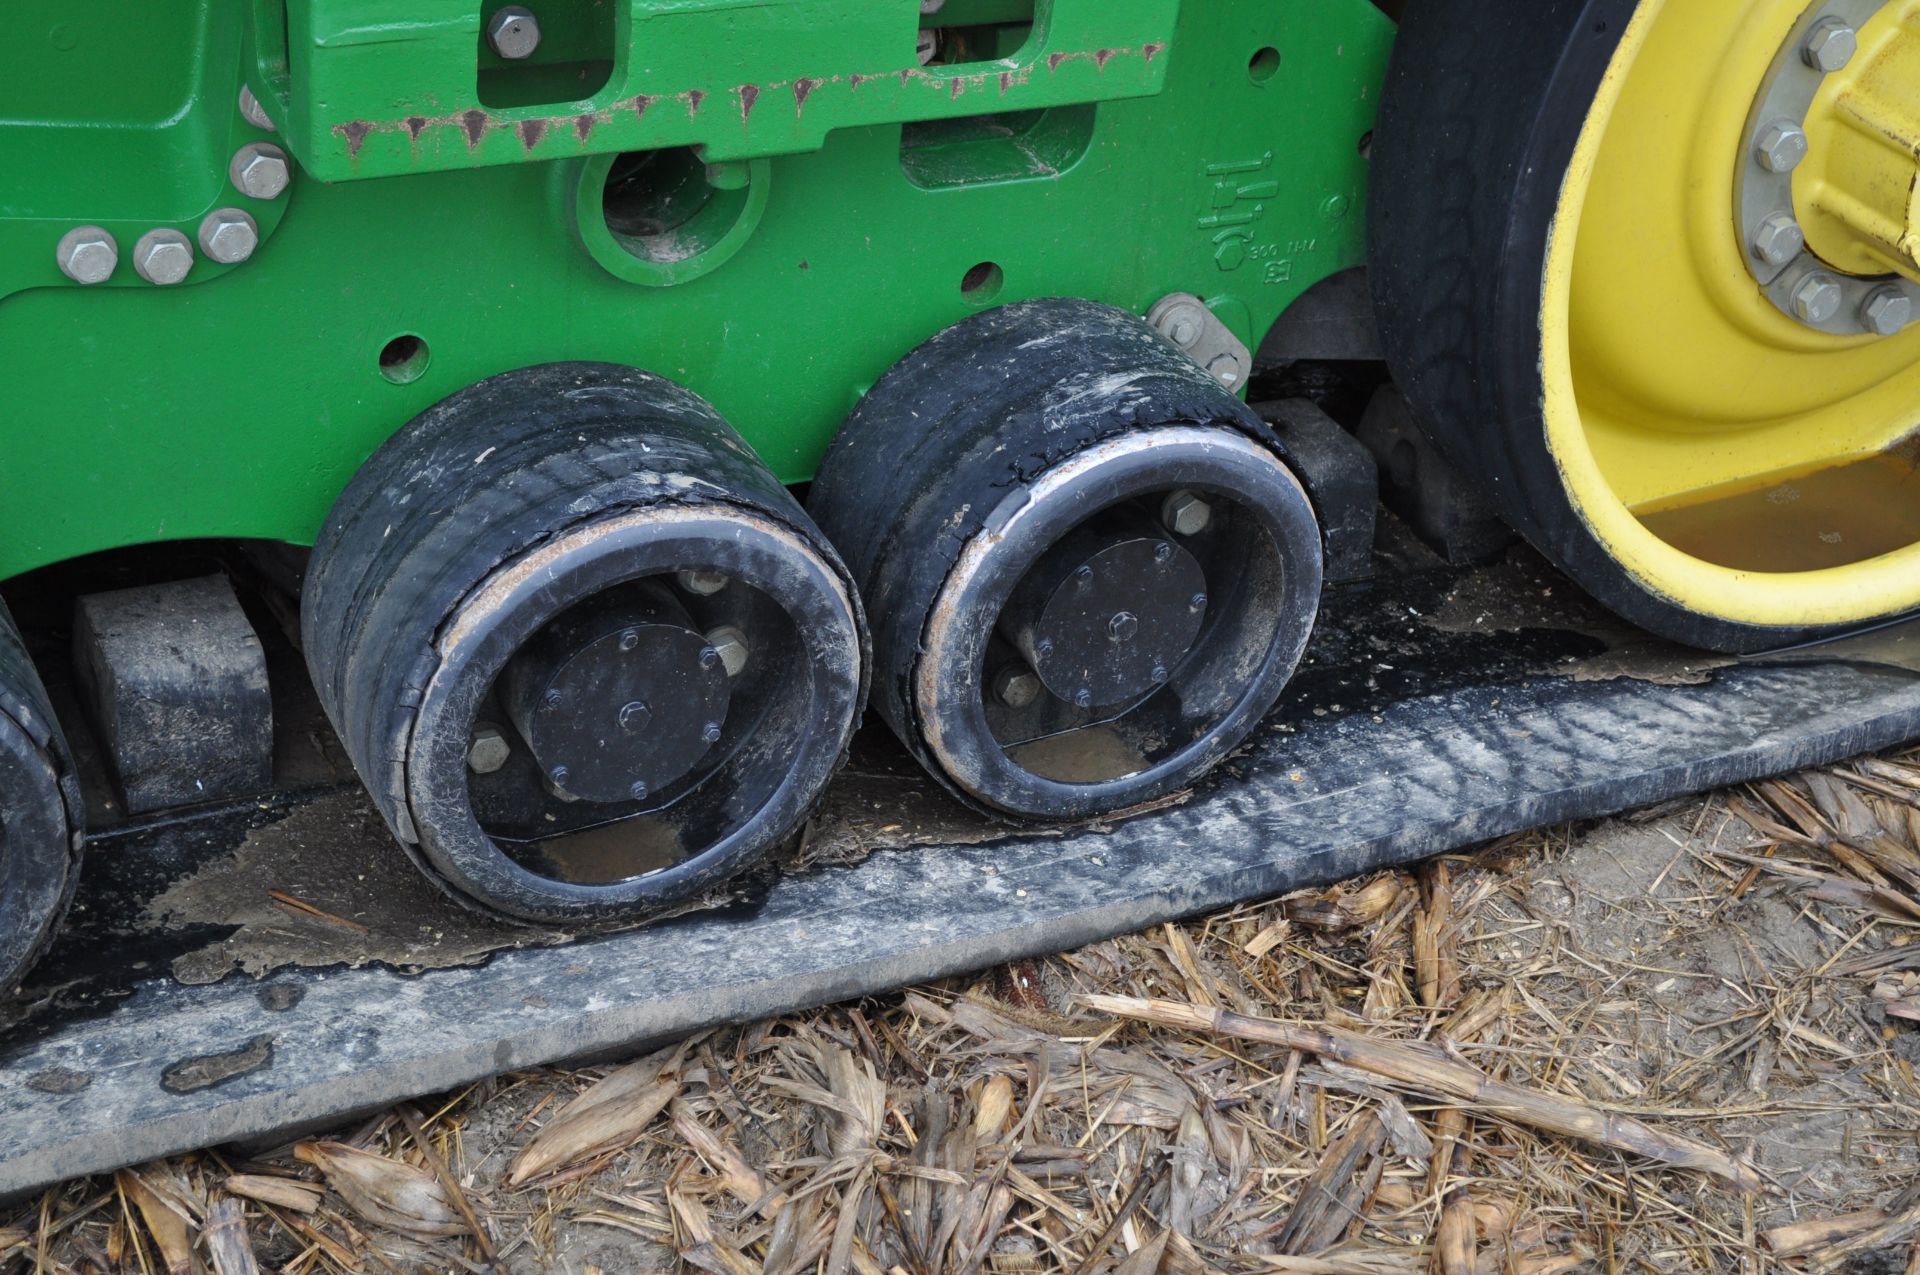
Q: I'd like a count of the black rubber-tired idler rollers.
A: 3